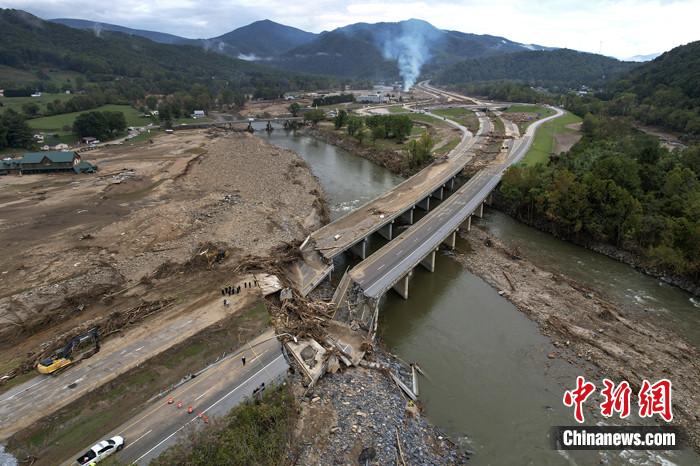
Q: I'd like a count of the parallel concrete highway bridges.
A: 2